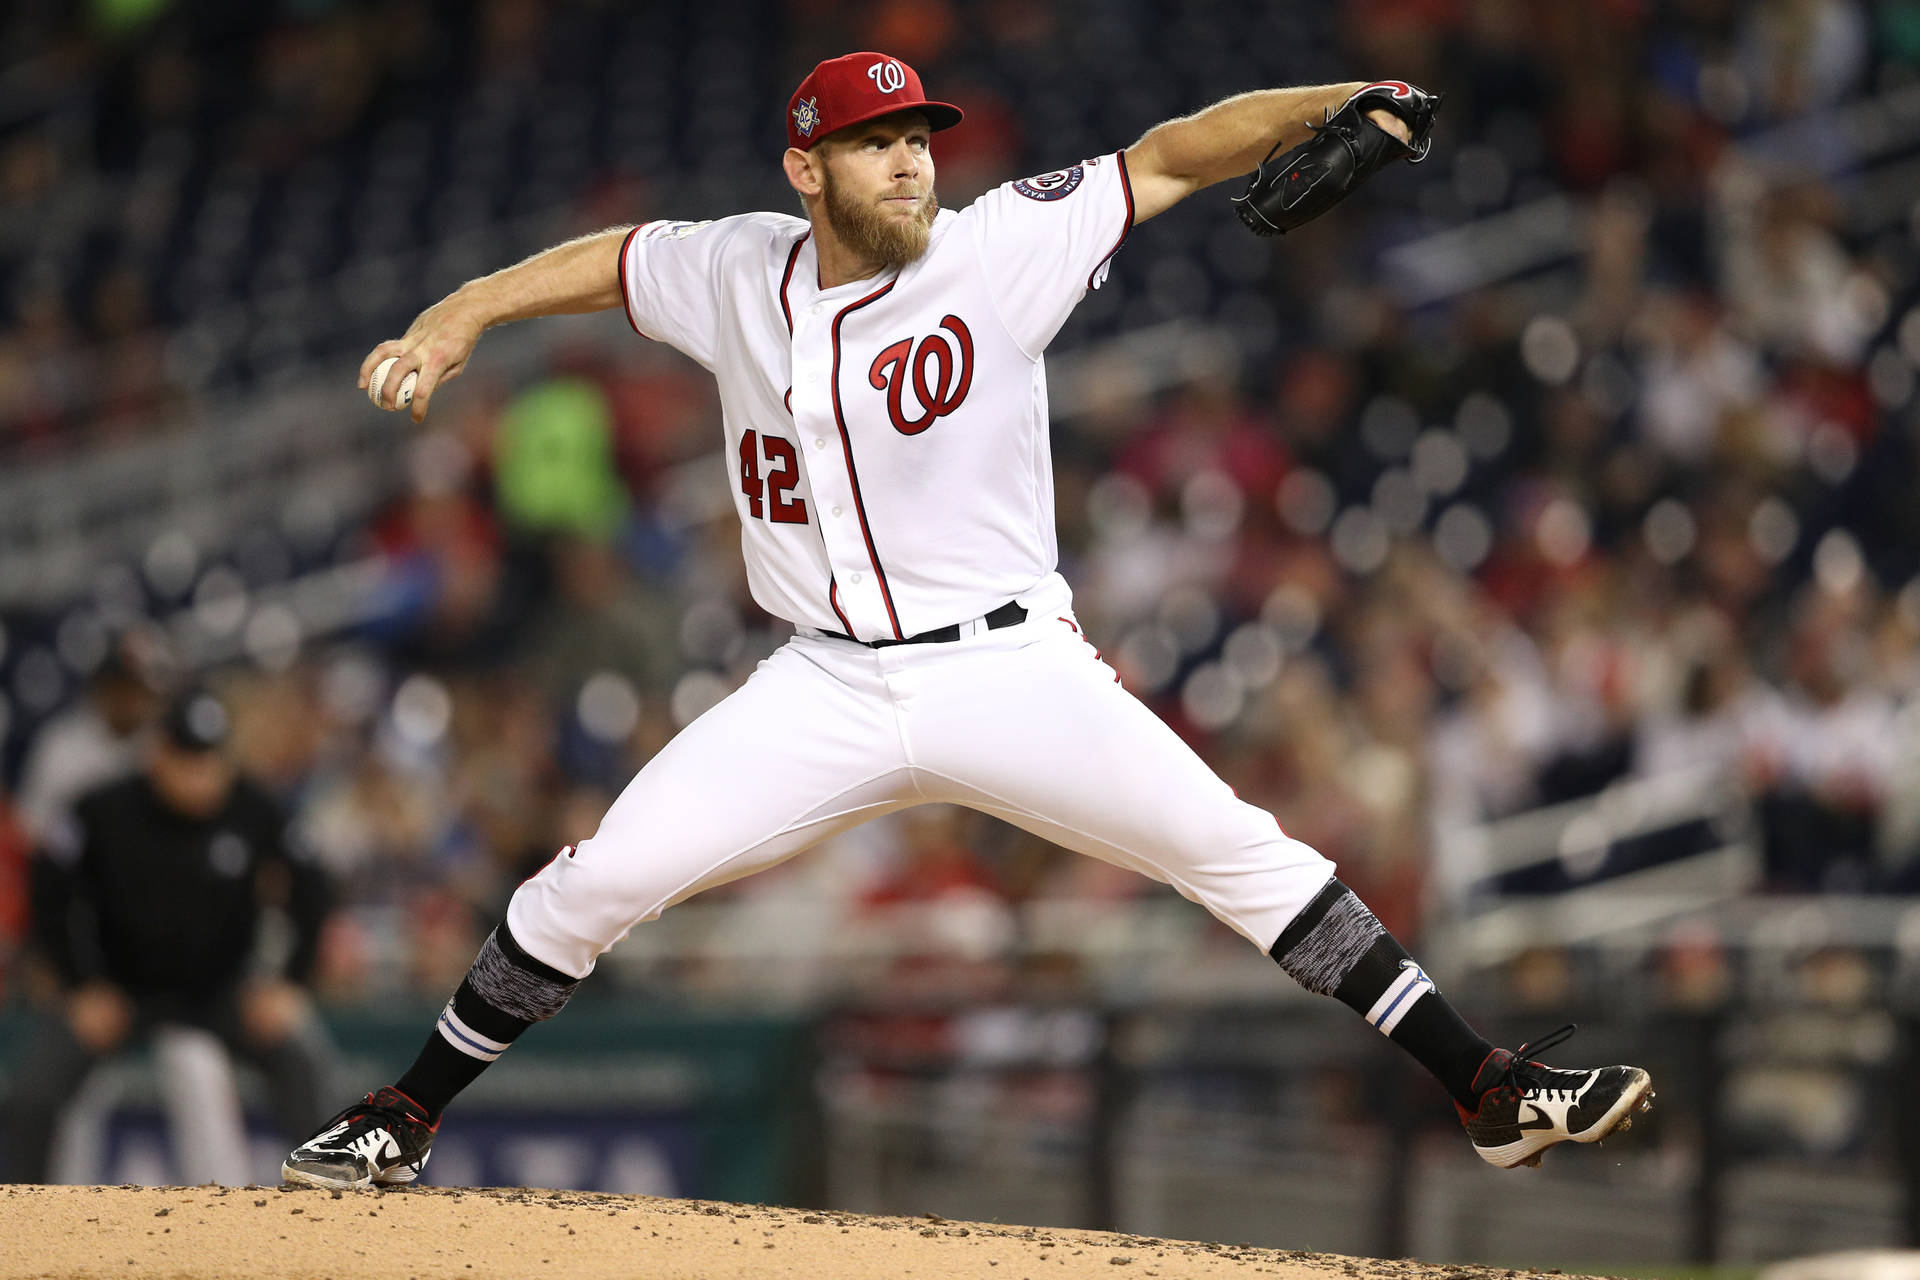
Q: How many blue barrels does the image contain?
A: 0